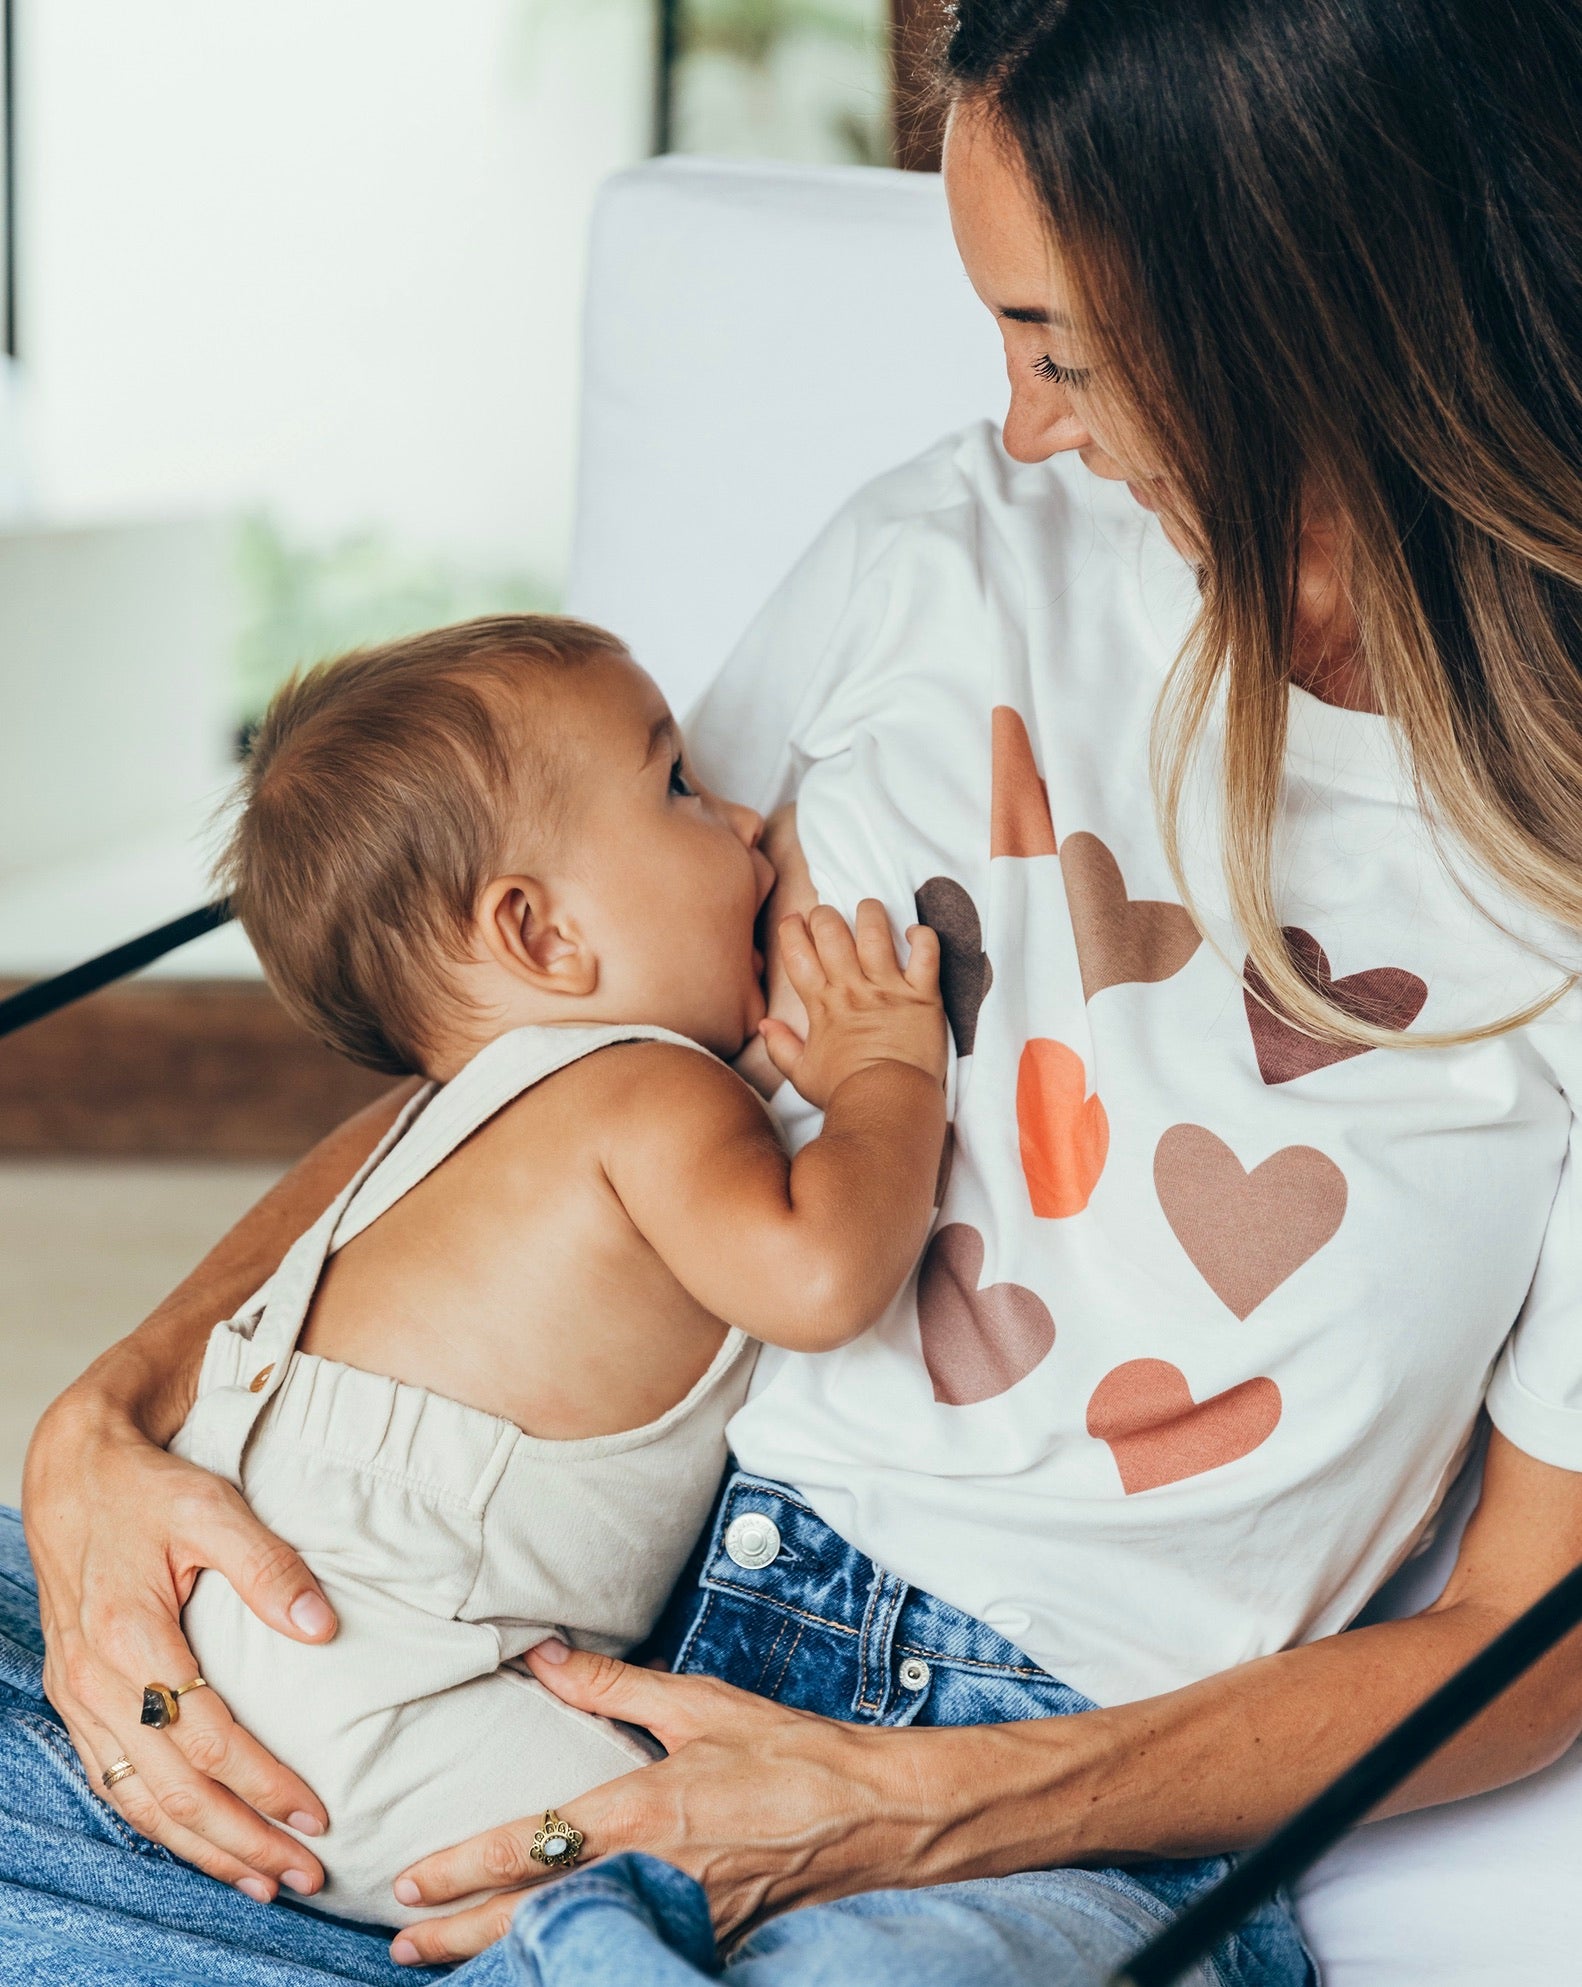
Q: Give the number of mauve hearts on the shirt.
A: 2